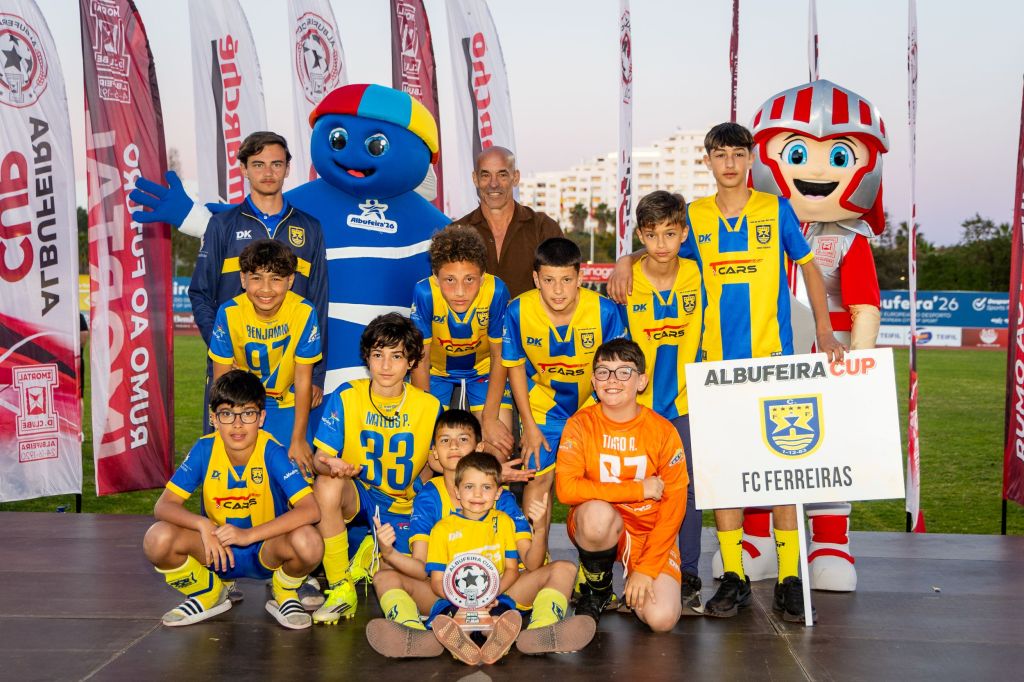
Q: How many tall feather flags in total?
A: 11